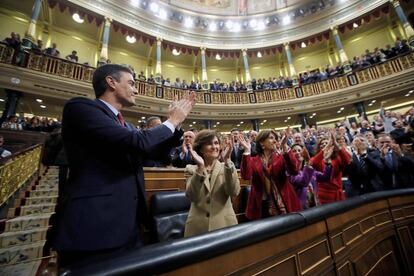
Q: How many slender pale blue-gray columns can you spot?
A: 8